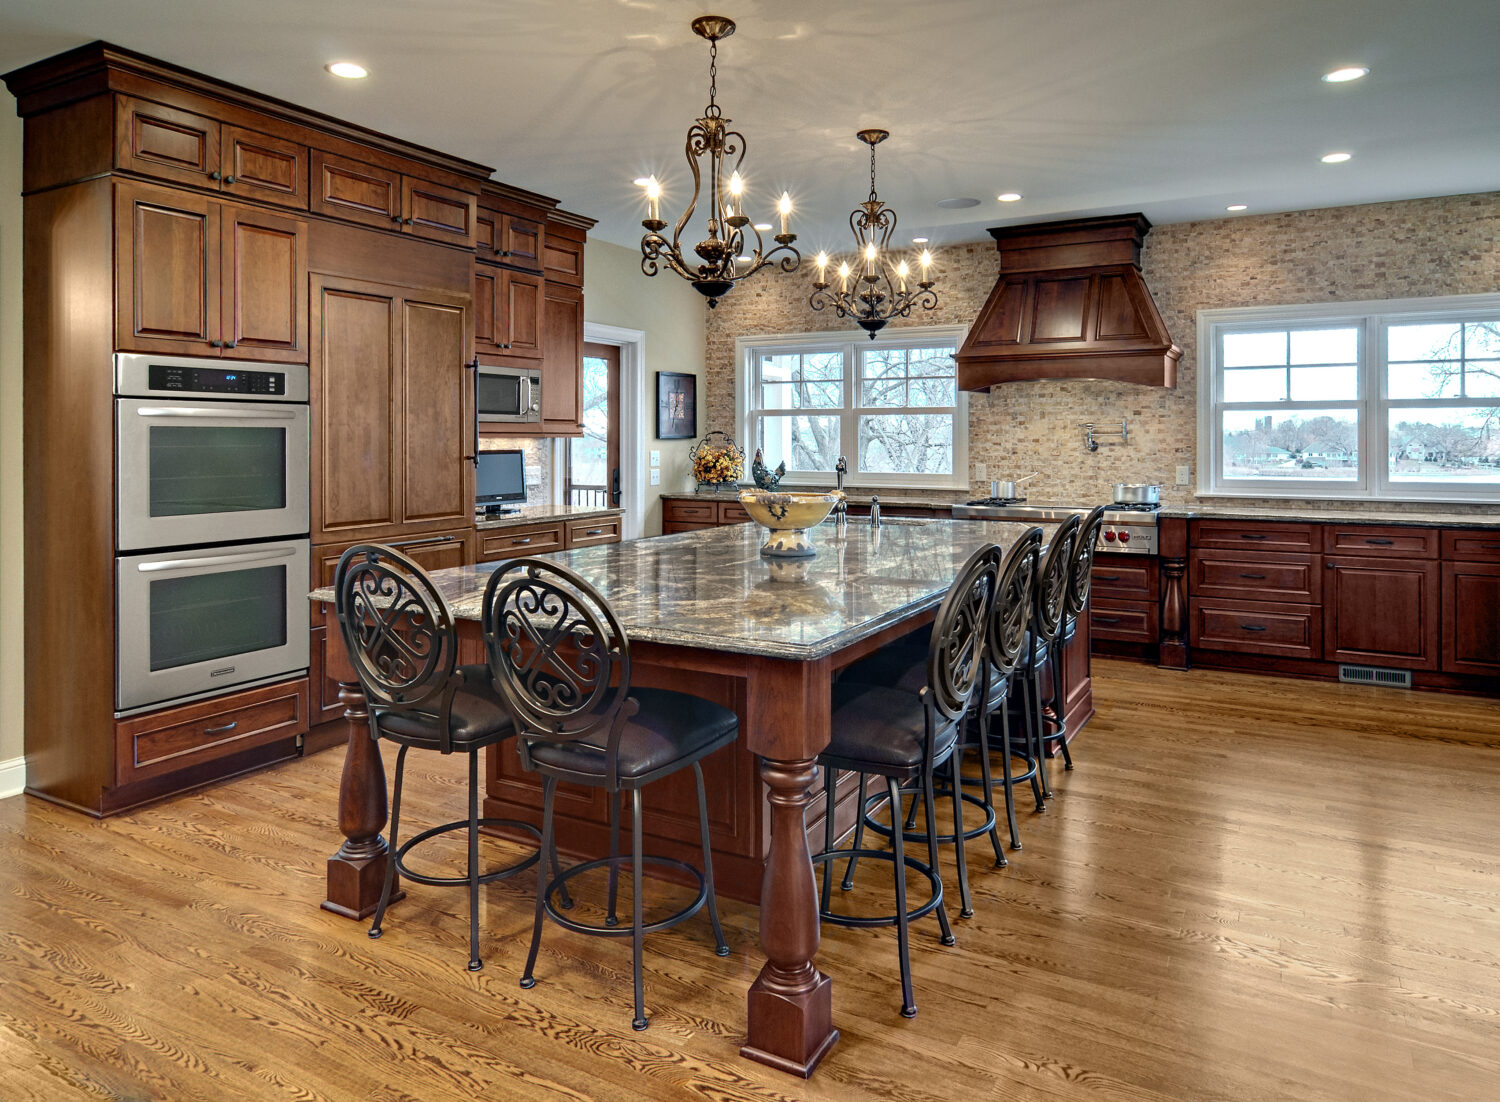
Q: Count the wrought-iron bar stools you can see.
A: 6